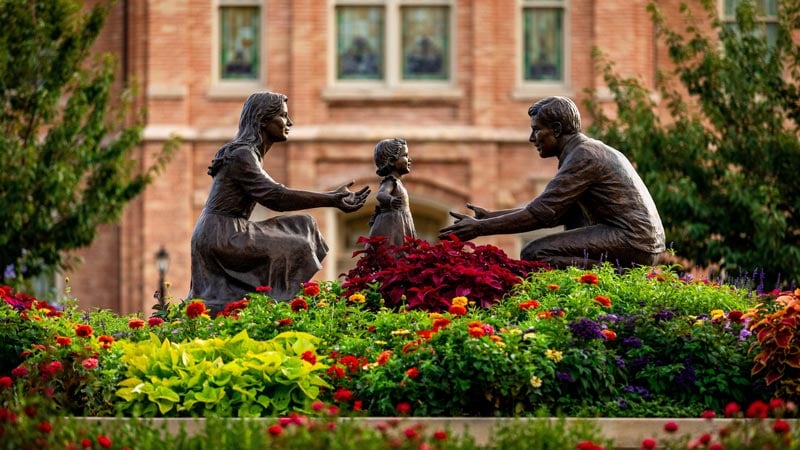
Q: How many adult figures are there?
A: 2